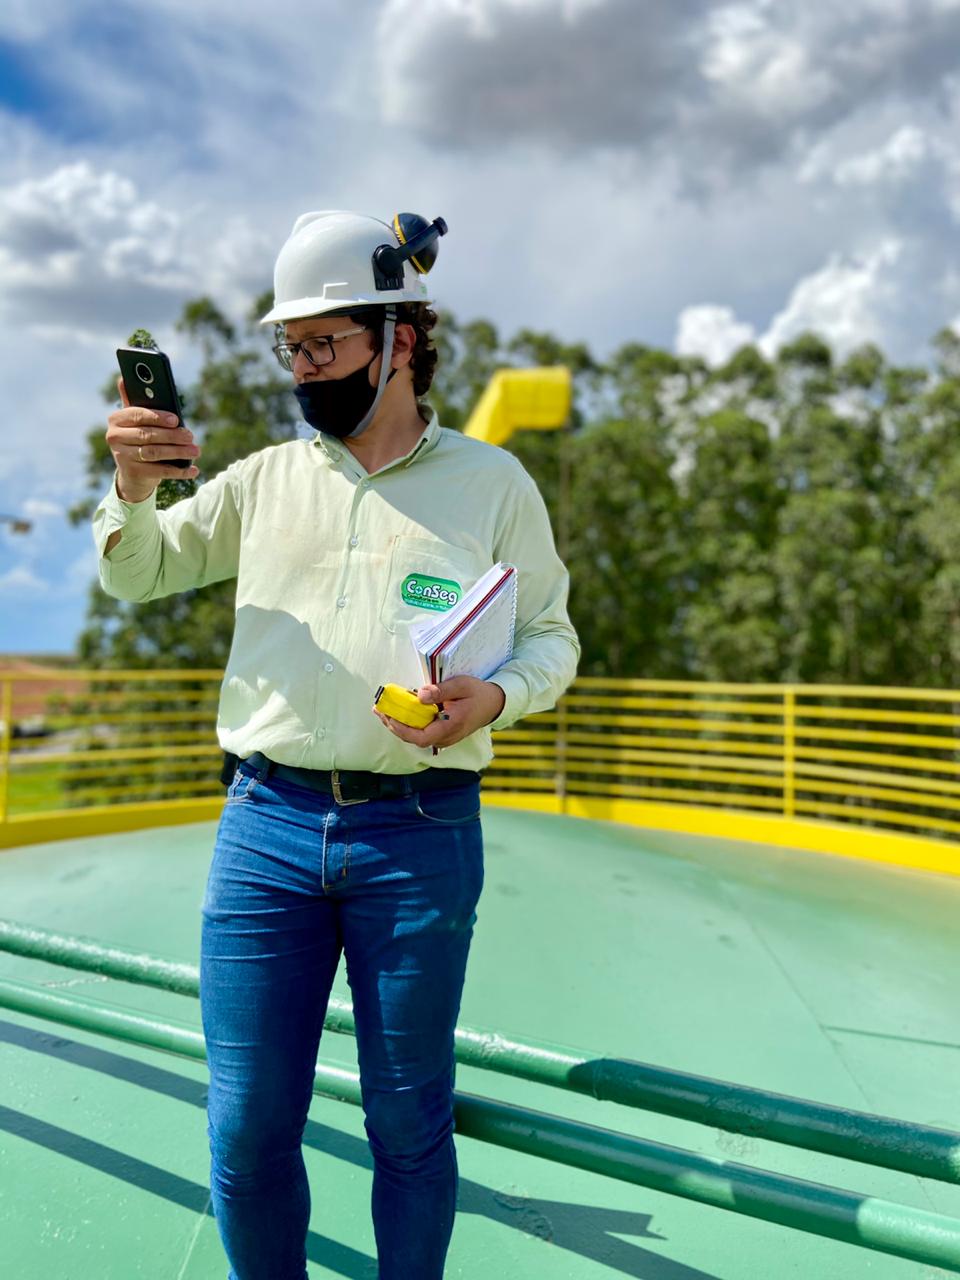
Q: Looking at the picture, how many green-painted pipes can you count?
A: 2